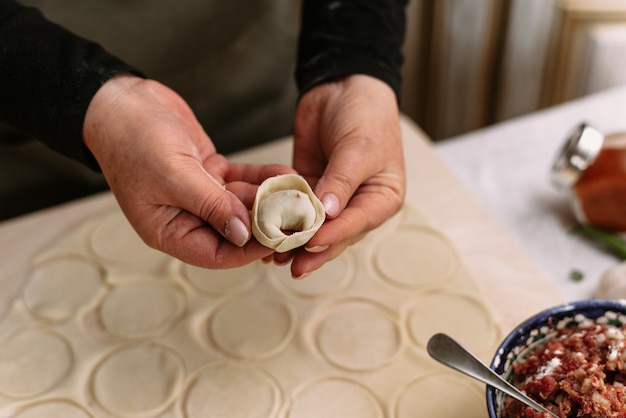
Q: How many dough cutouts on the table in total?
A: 15